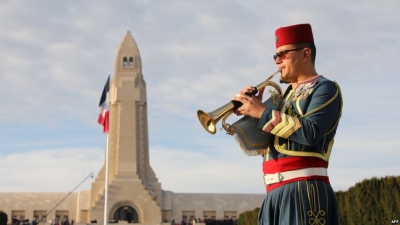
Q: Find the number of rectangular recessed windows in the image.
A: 6